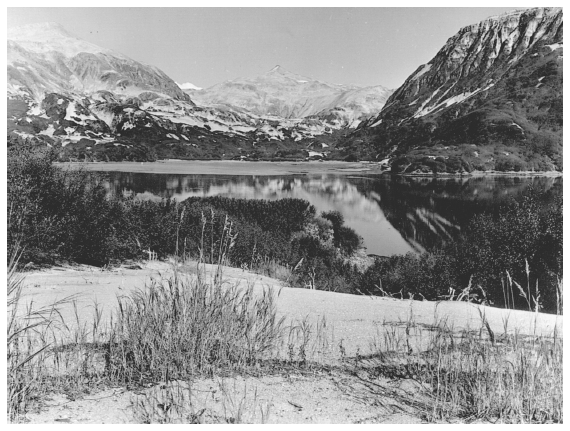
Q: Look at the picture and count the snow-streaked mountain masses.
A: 3